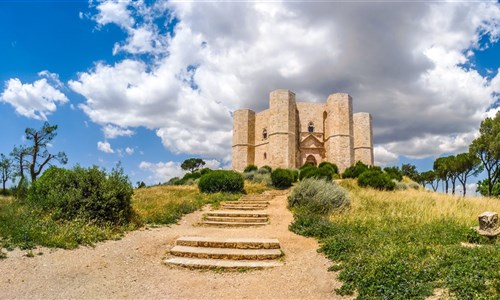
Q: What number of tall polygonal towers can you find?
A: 4